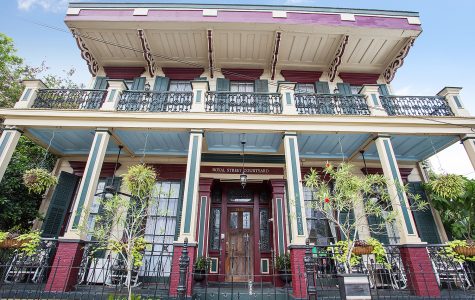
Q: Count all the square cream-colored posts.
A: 12